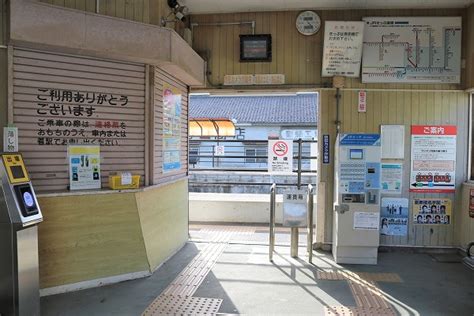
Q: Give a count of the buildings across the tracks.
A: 1